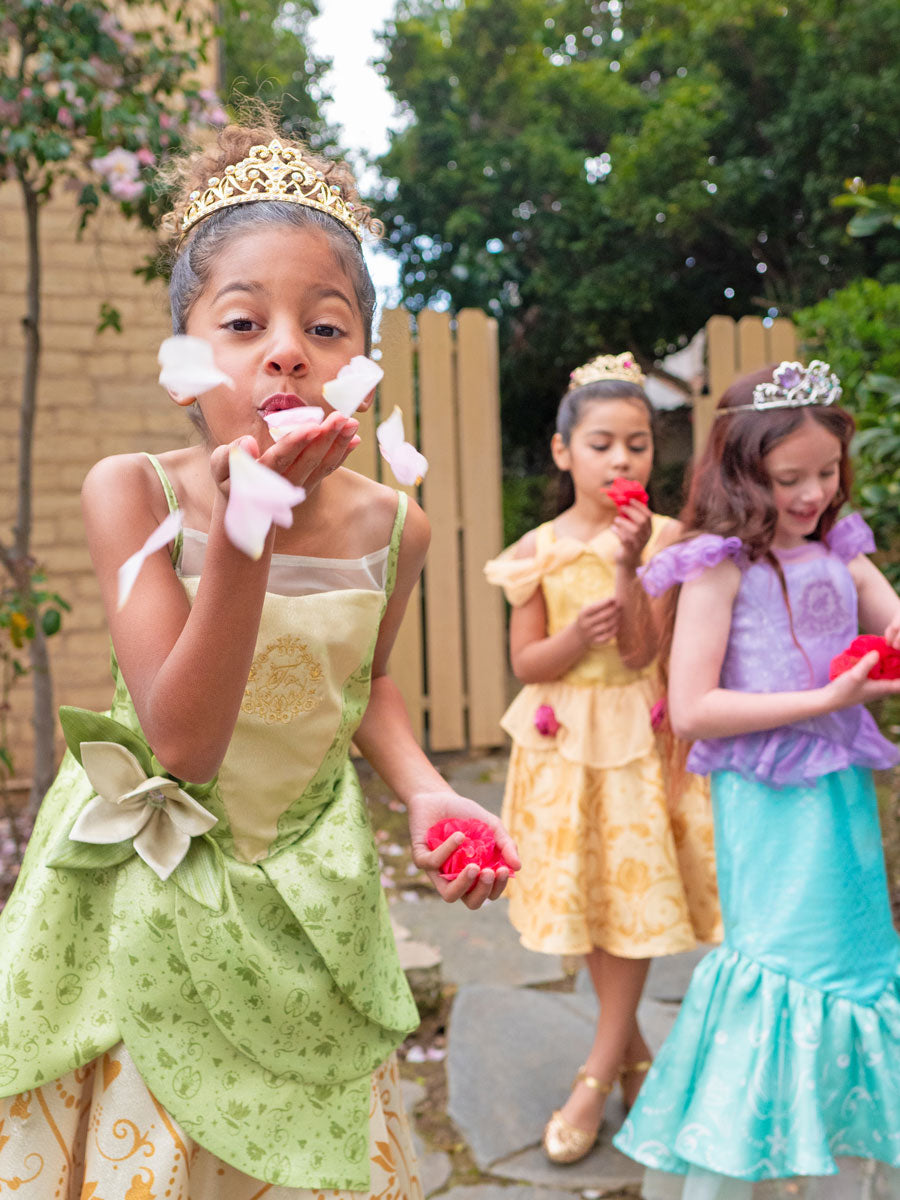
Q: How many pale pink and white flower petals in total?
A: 6